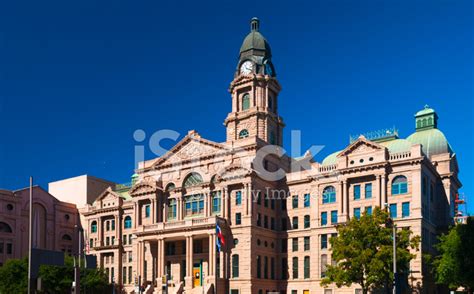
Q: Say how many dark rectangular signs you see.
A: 2